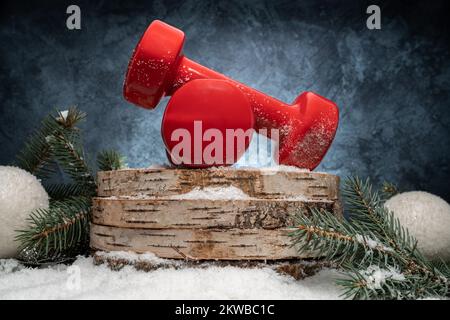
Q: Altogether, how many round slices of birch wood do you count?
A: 3